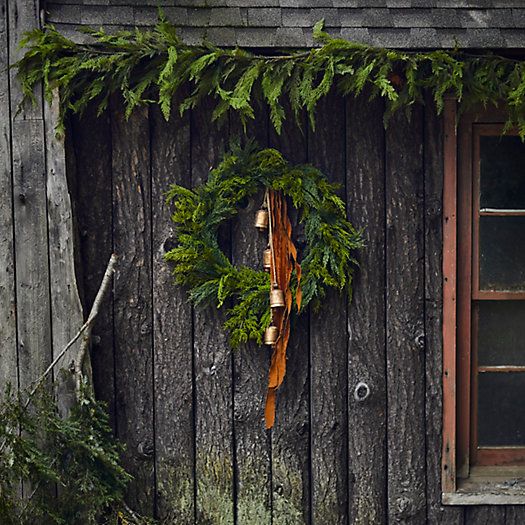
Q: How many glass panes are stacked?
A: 4